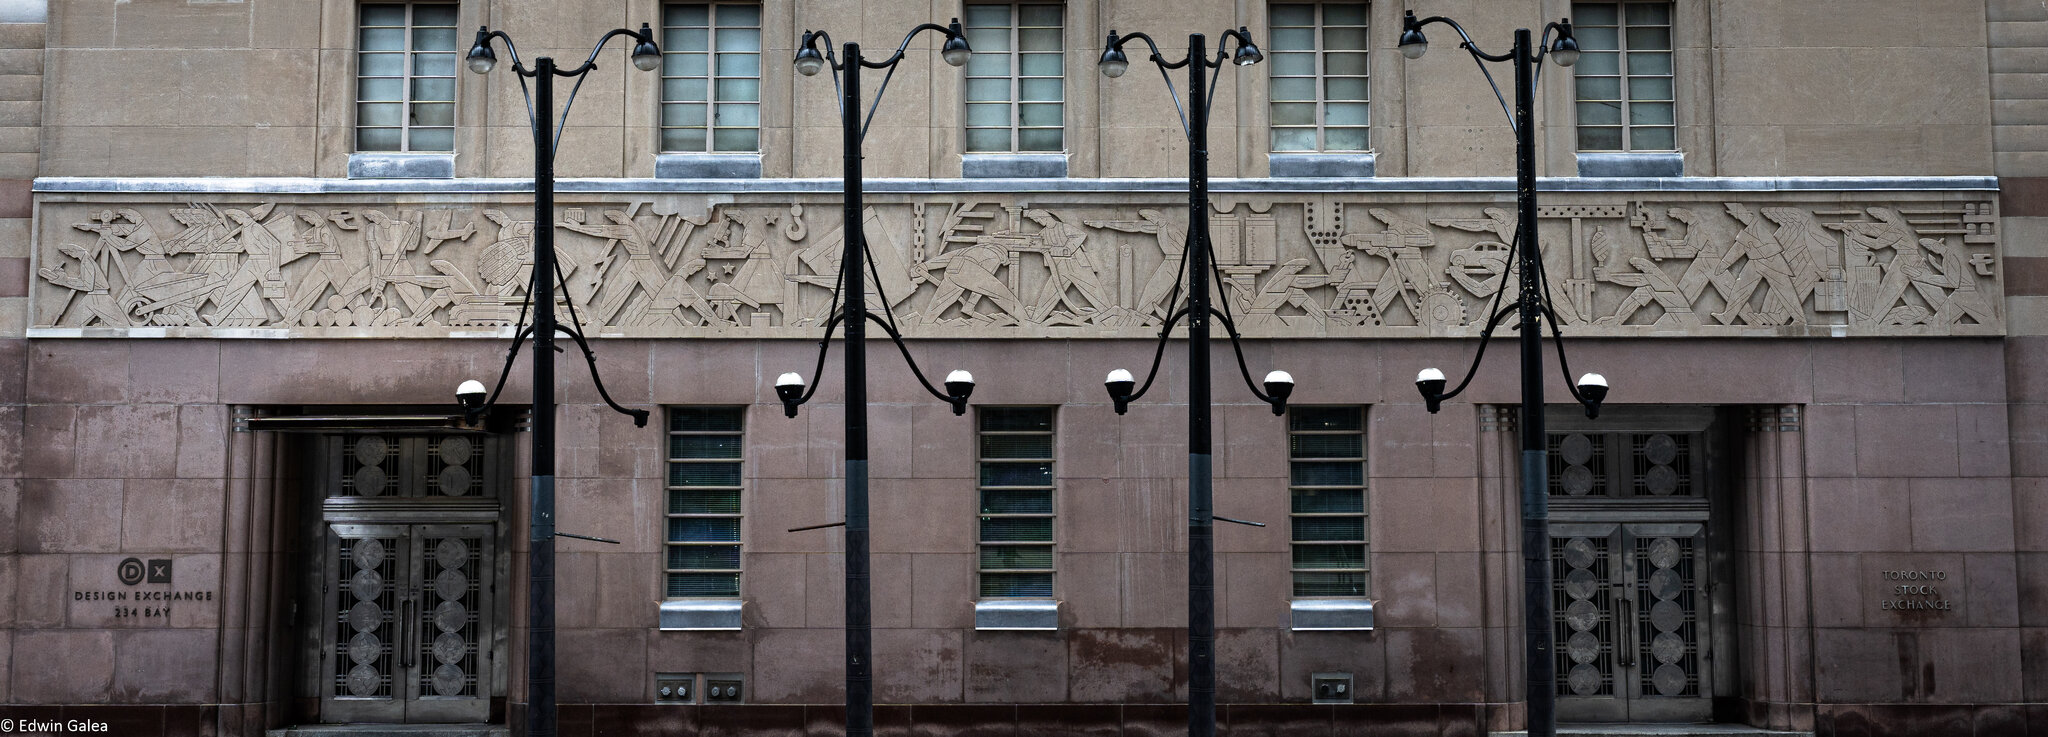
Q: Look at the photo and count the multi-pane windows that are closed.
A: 8